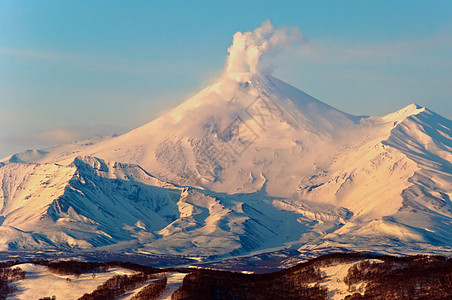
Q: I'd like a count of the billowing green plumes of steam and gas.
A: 0